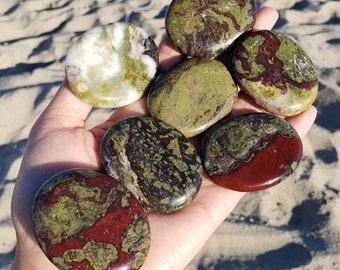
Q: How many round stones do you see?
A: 7